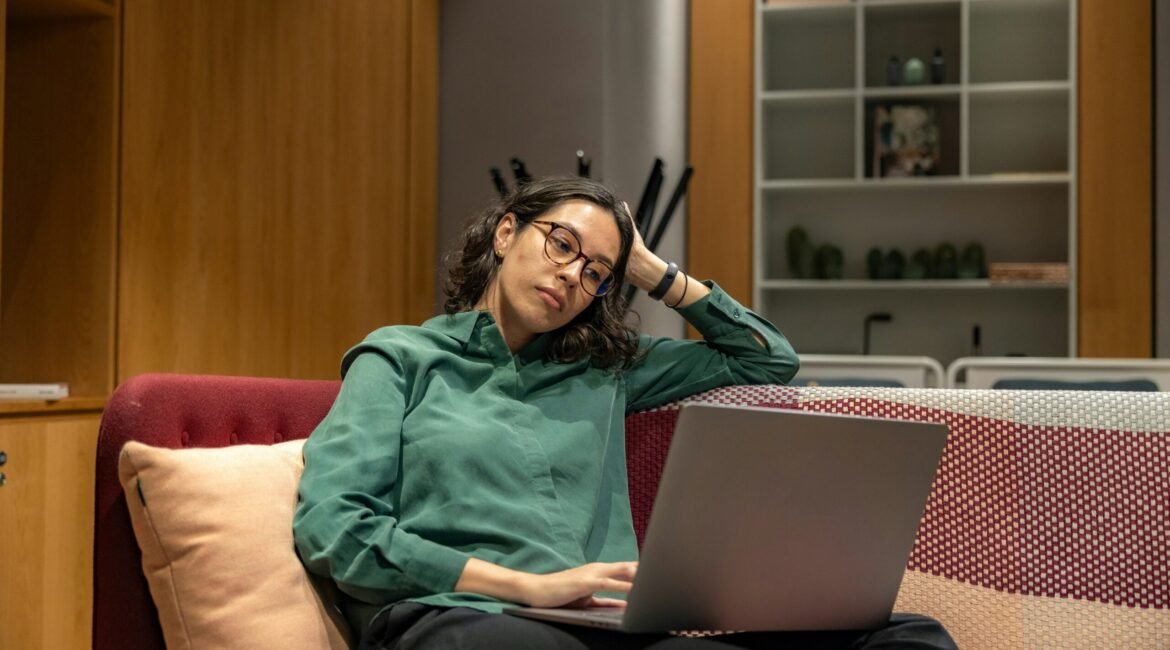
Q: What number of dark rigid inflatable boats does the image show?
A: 0